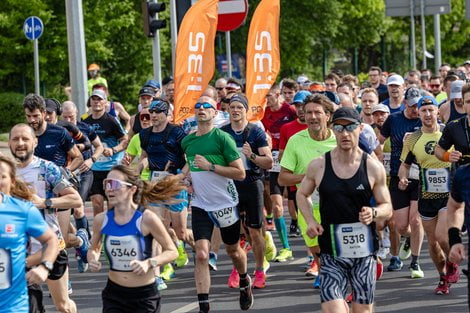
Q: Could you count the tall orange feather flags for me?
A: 2